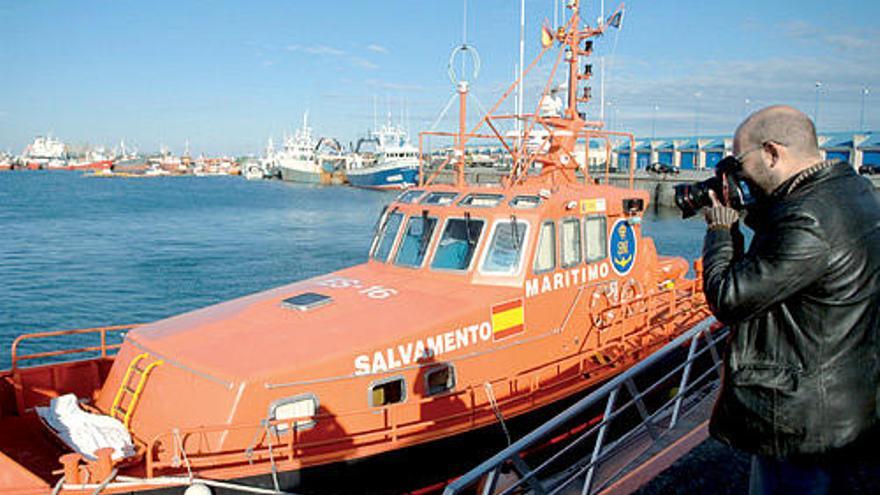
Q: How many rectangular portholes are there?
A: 3